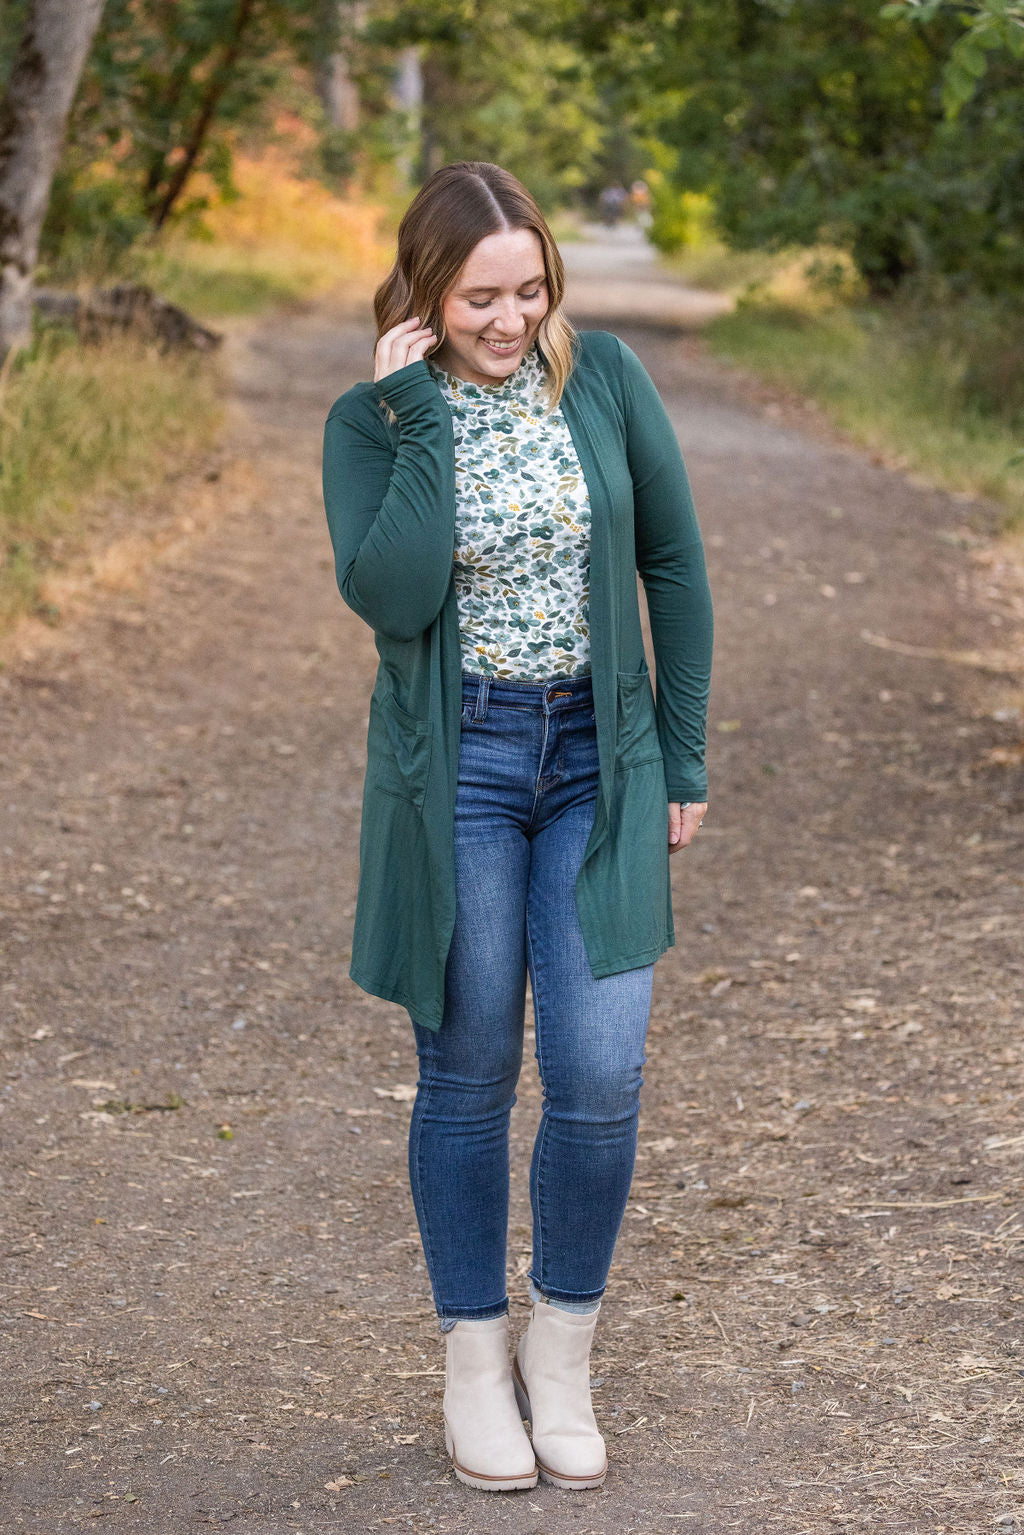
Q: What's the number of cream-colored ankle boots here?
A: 2